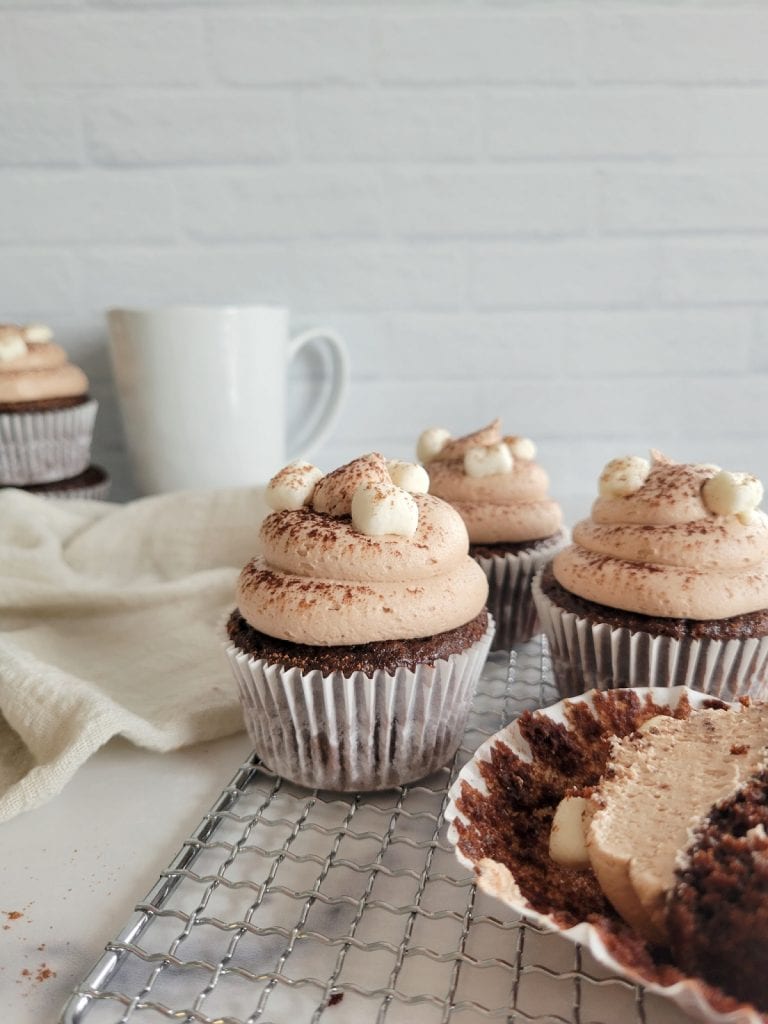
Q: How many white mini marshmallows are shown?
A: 11